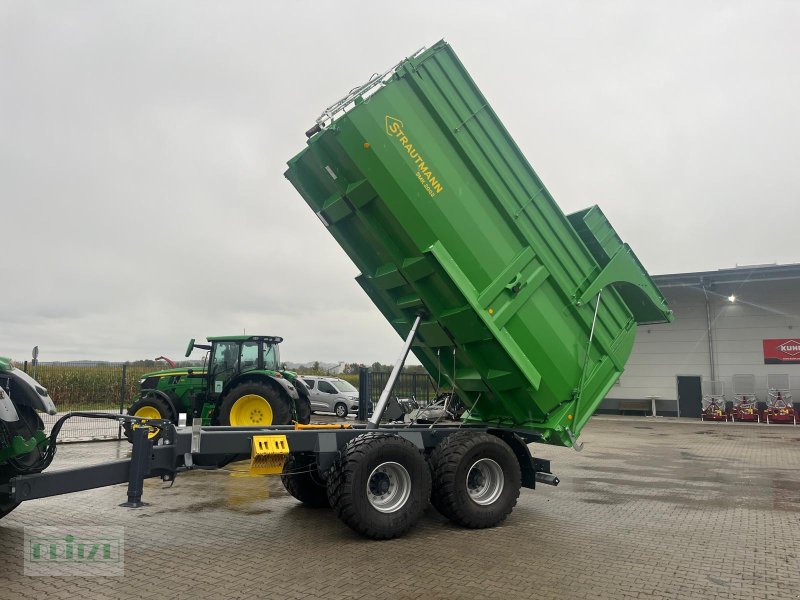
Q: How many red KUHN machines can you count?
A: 3